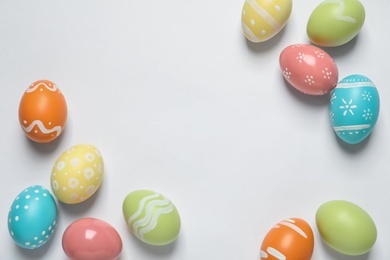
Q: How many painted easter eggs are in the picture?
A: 11